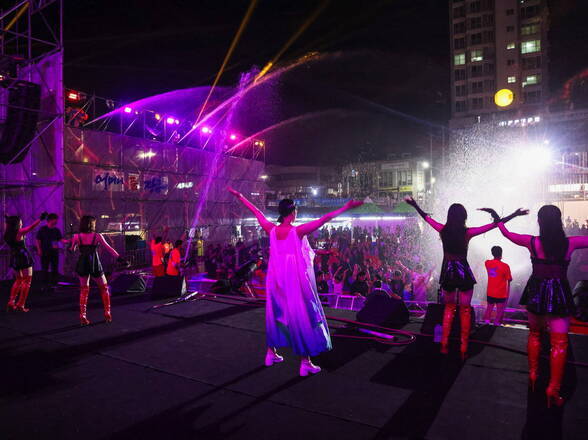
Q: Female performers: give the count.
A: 5